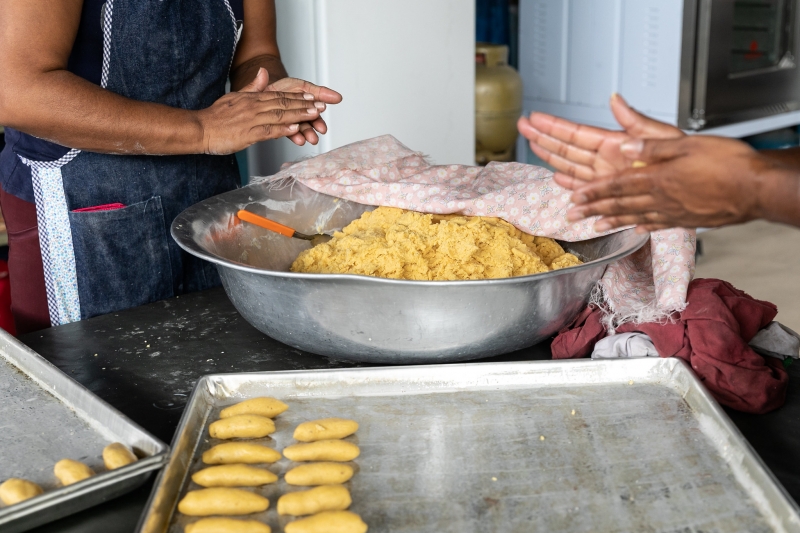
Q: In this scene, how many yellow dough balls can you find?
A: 14